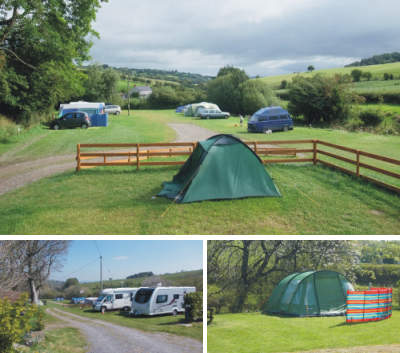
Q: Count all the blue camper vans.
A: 1